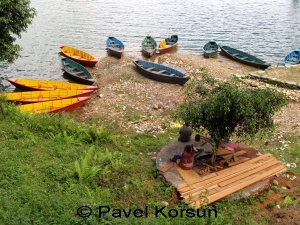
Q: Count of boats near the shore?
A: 12